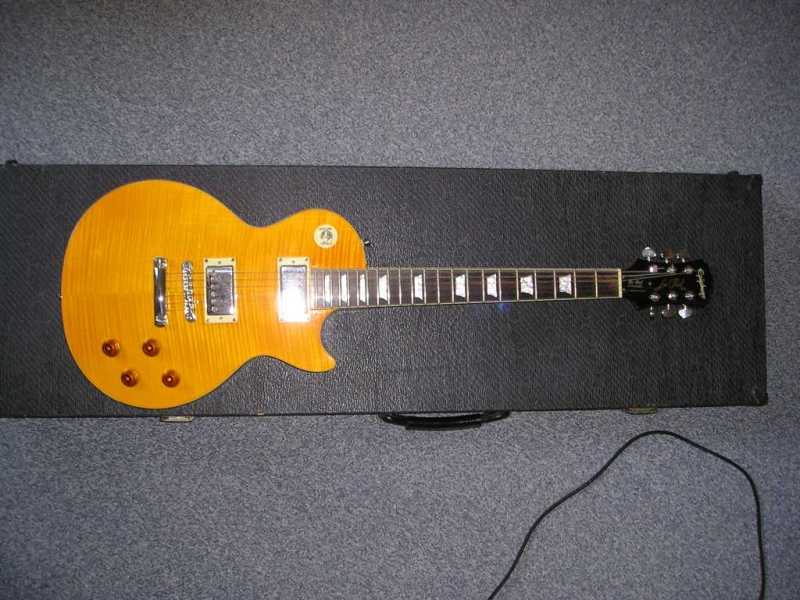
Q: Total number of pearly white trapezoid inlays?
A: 9